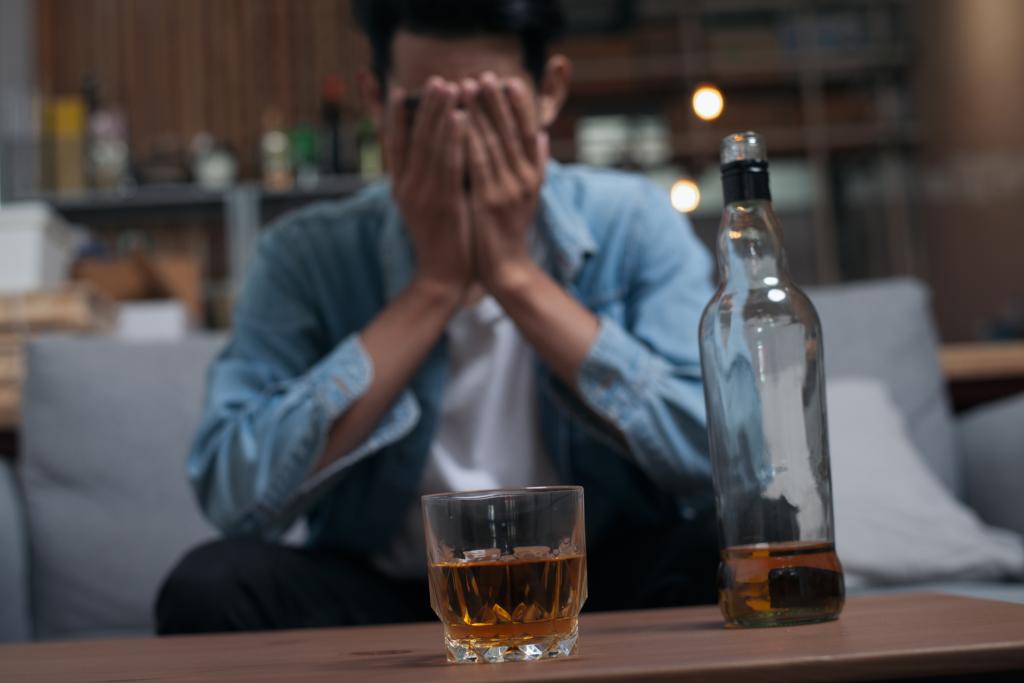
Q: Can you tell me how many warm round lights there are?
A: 2